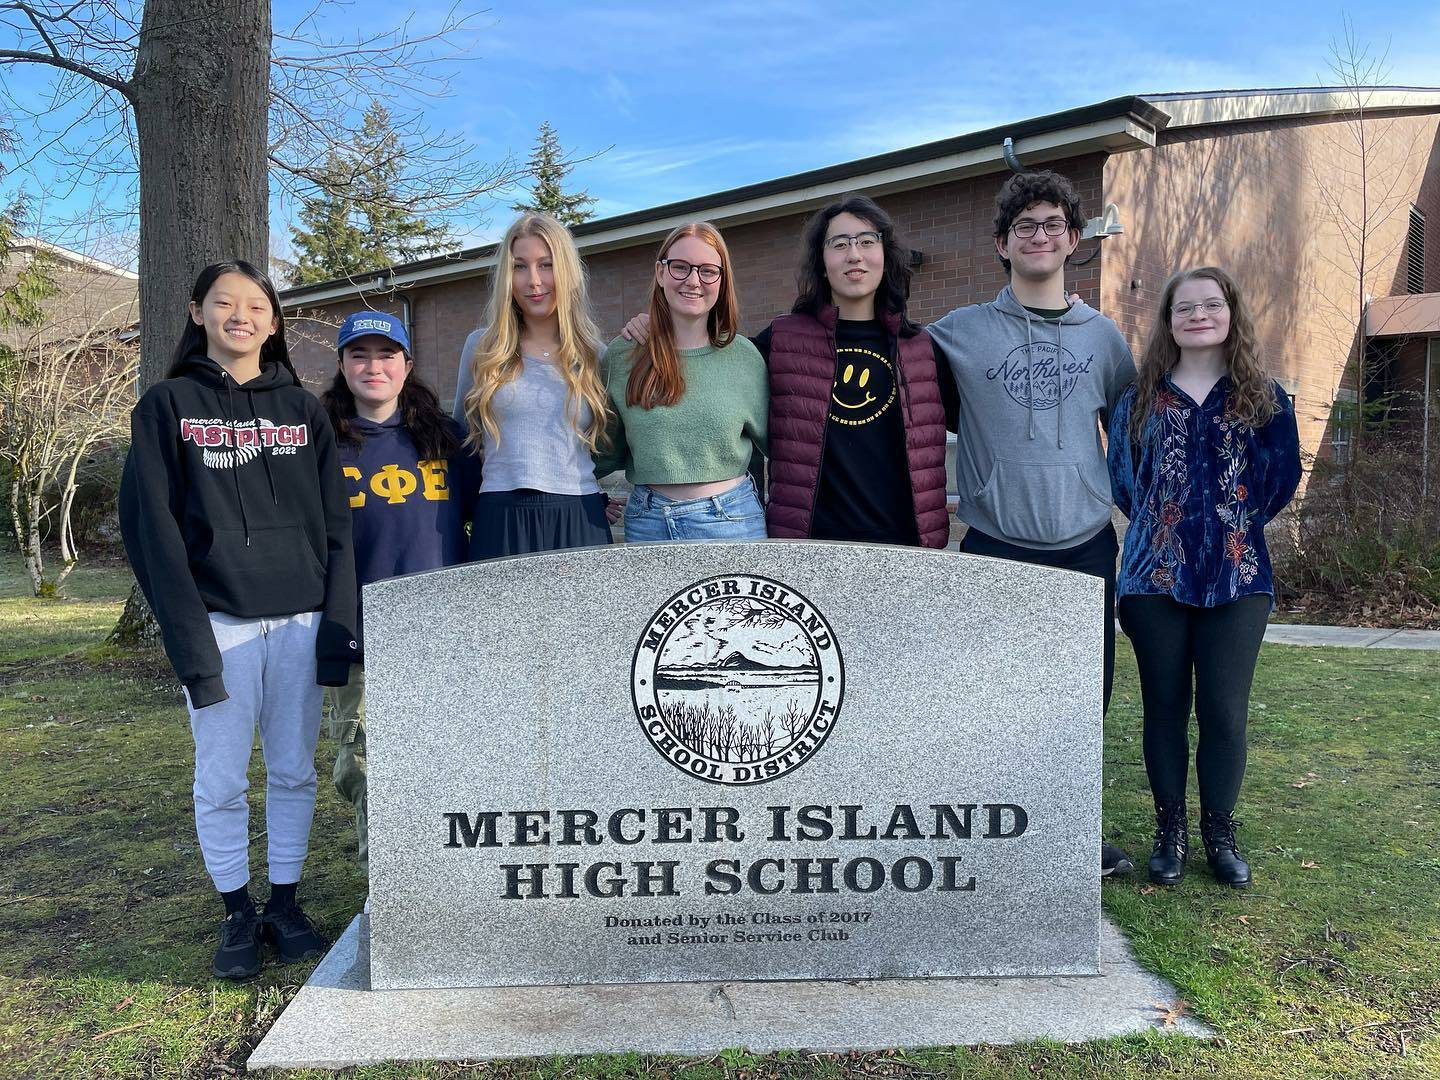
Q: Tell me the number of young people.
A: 7